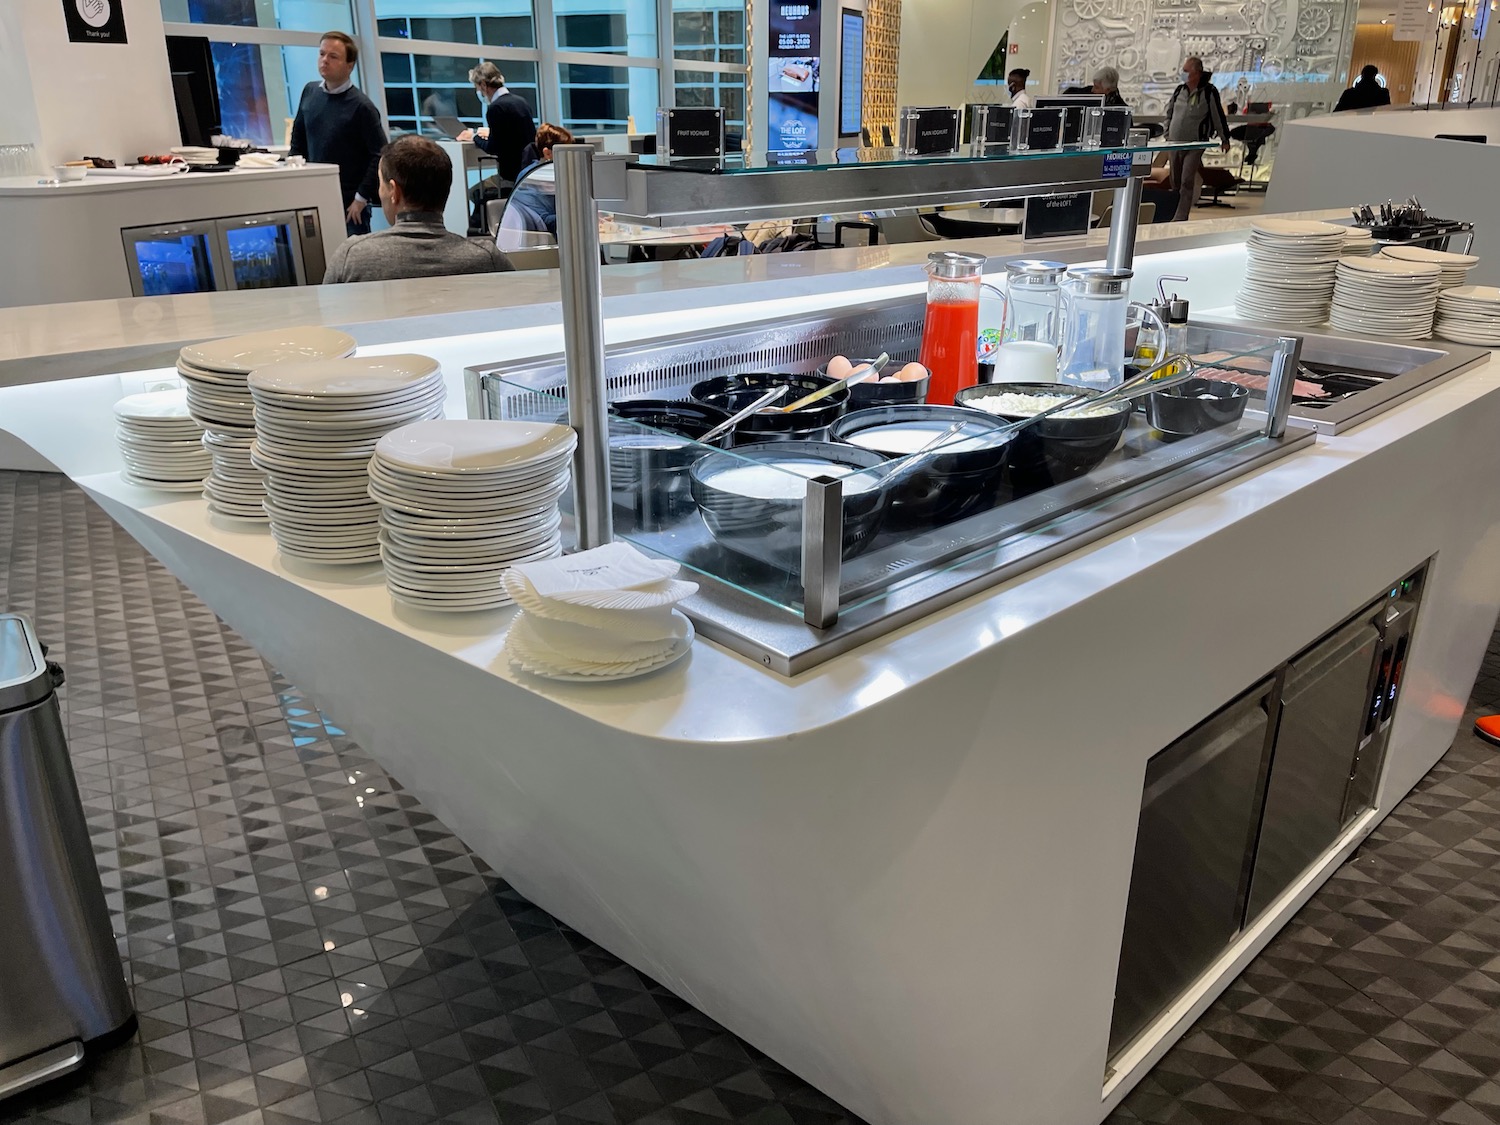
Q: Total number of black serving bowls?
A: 7